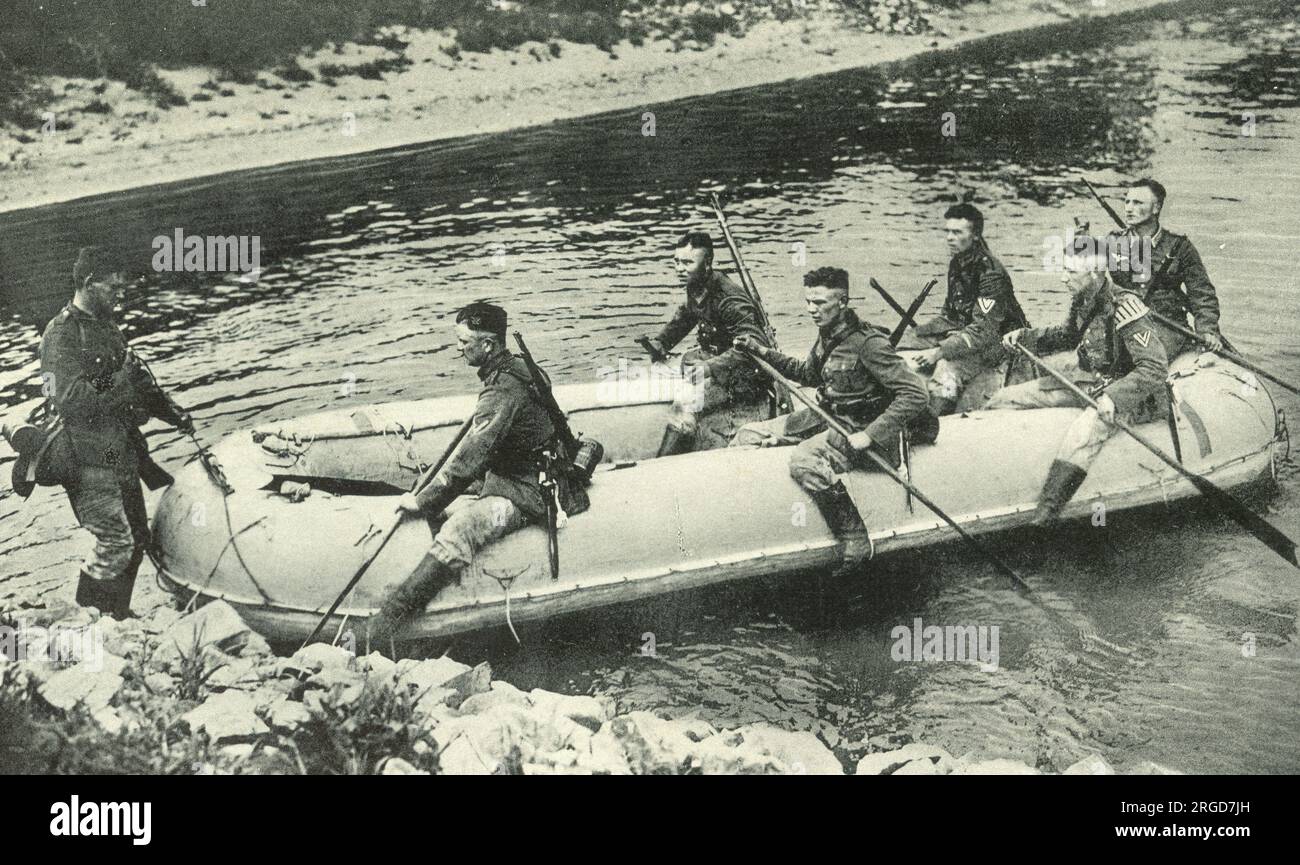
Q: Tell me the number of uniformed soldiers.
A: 7